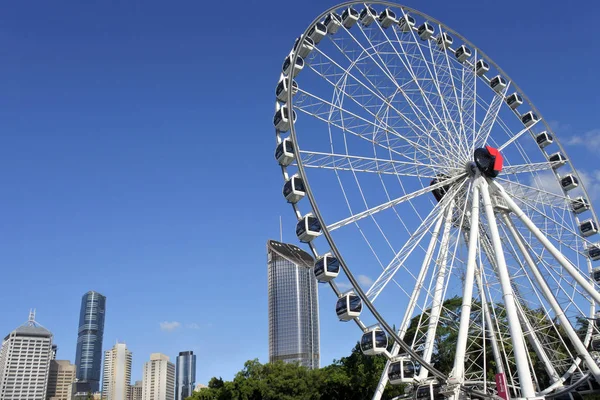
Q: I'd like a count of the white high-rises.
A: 3